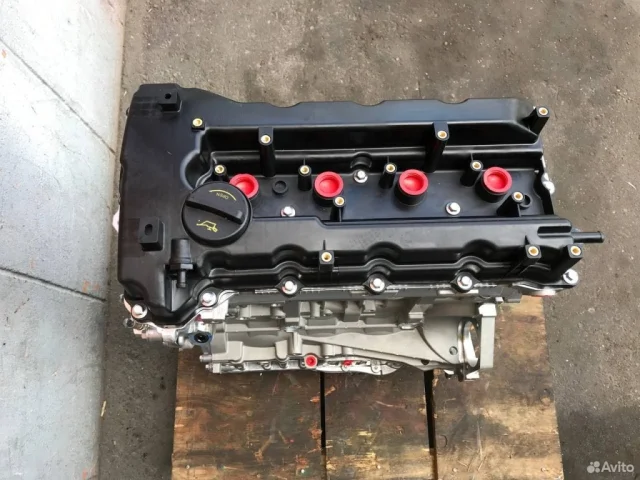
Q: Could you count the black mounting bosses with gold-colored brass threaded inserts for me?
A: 13